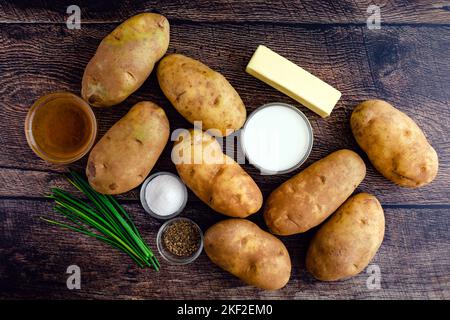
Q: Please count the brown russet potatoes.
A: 8